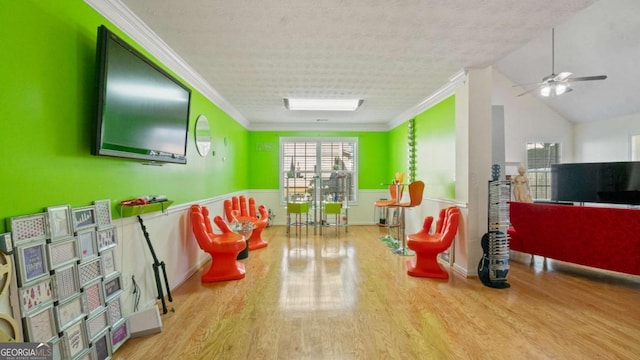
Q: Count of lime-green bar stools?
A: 2